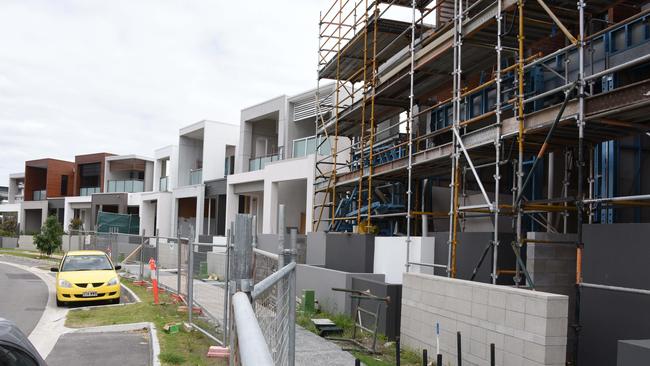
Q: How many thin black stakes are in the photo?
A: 6